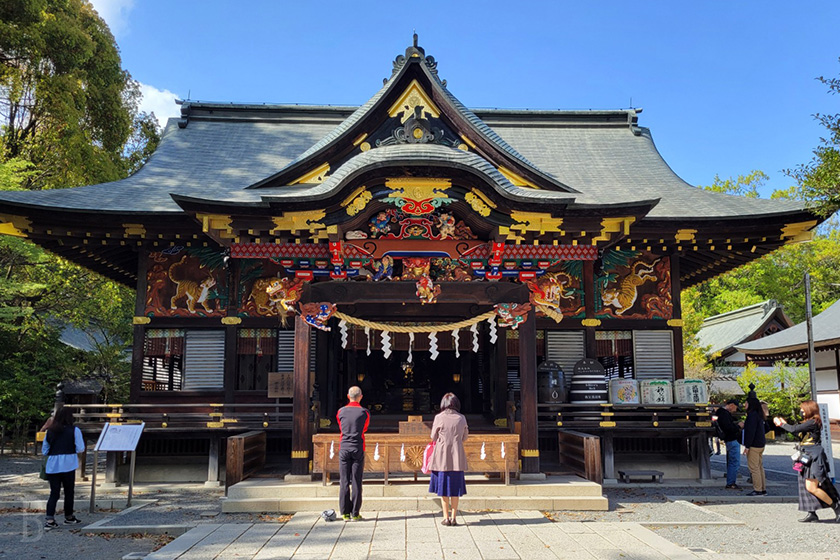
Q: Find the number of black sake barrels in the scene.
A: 2